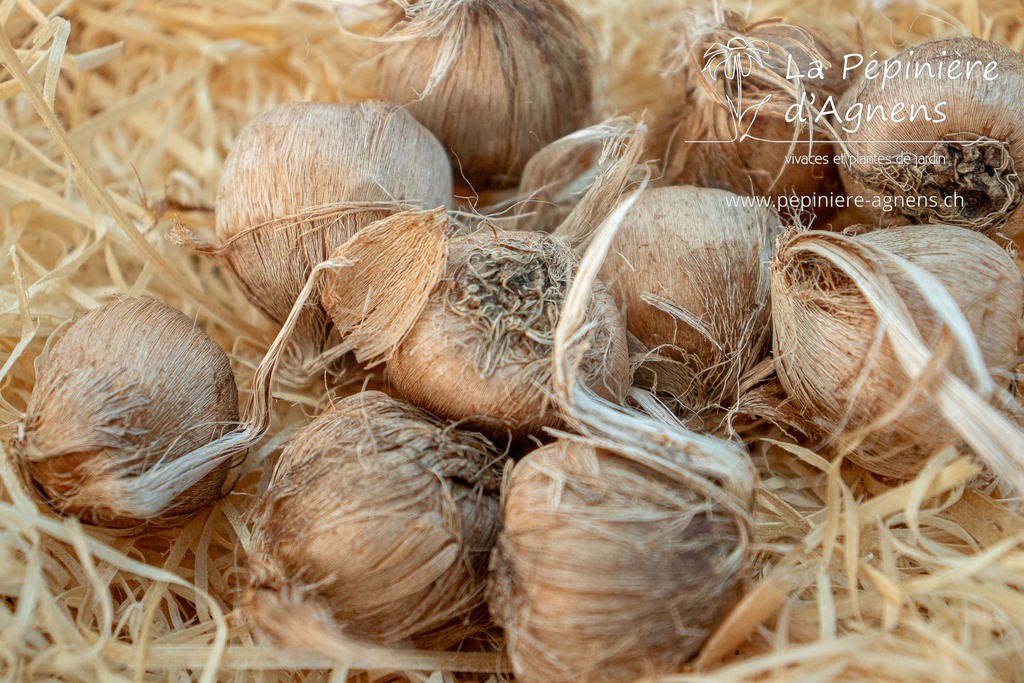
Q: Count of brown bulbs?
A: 10